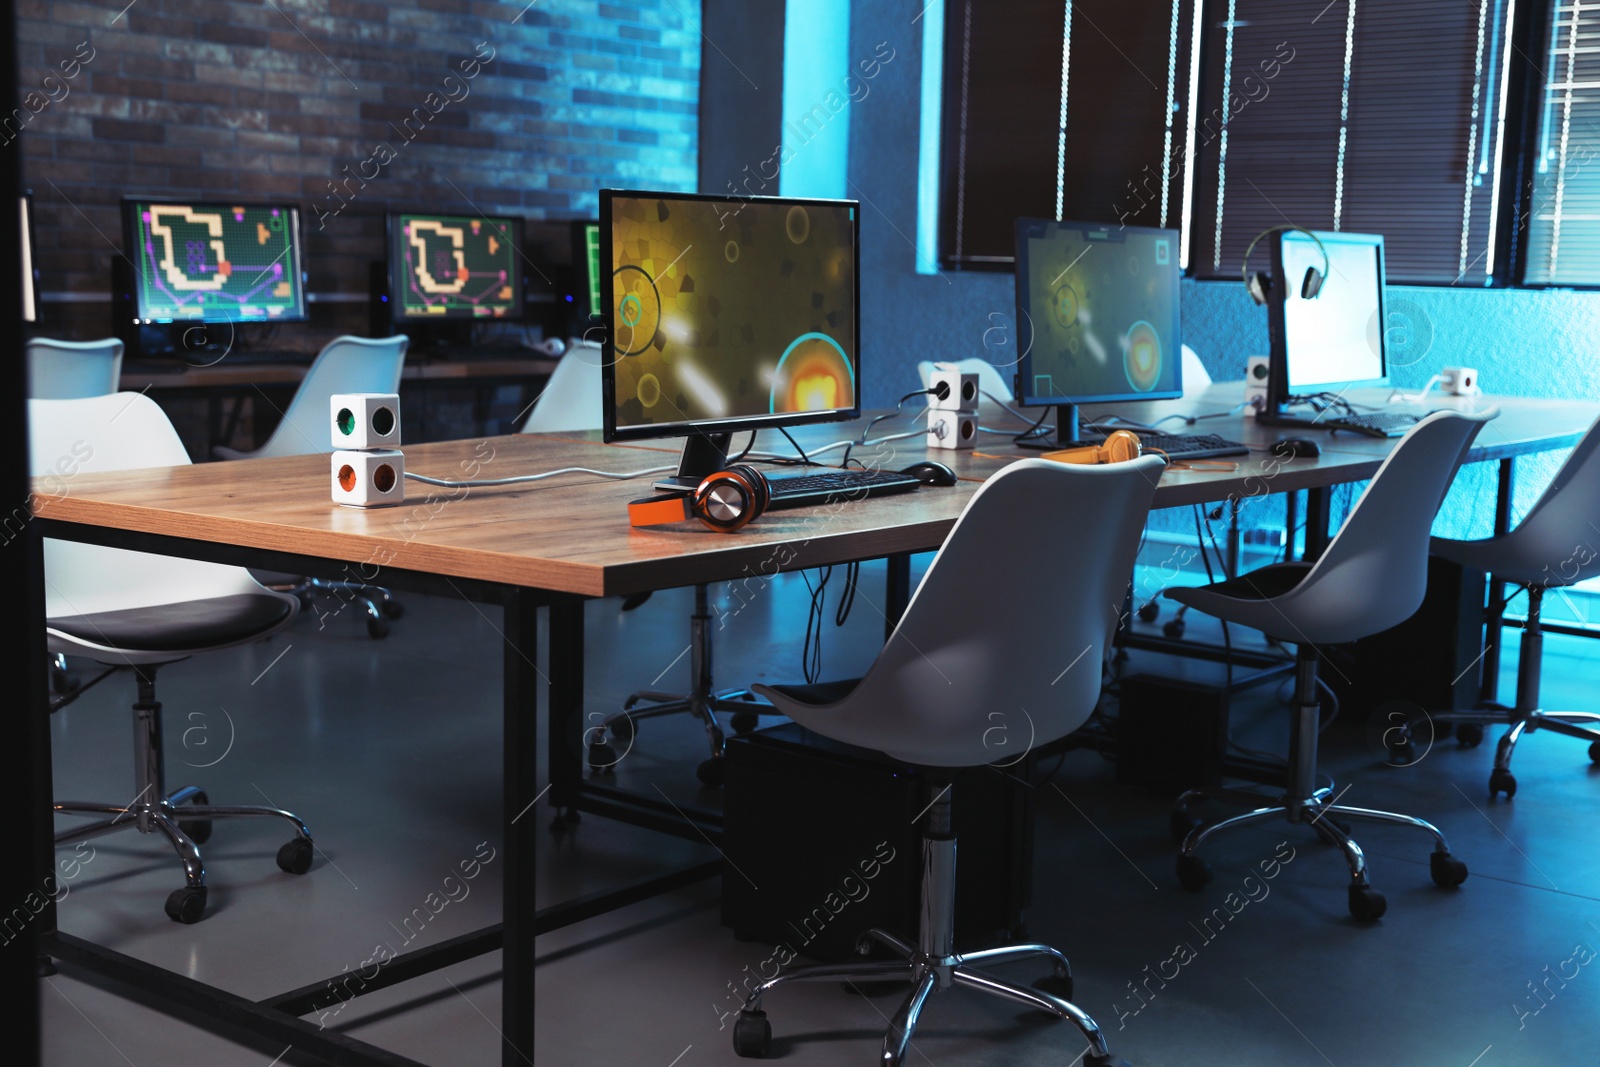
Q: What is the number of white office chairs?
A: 9